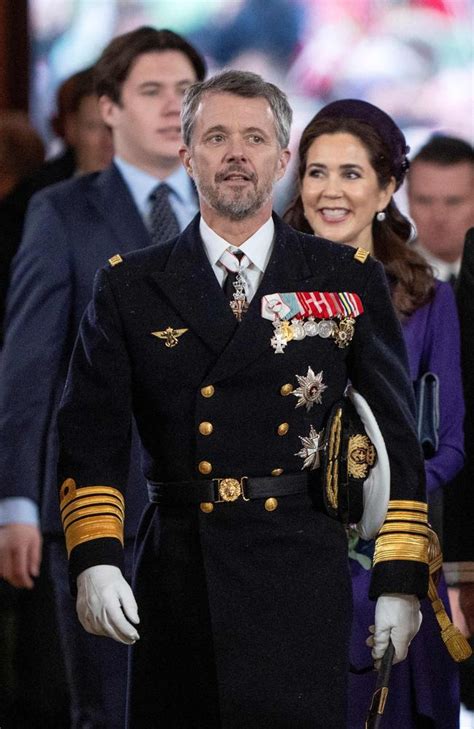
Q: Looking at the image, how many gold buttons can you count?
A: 8